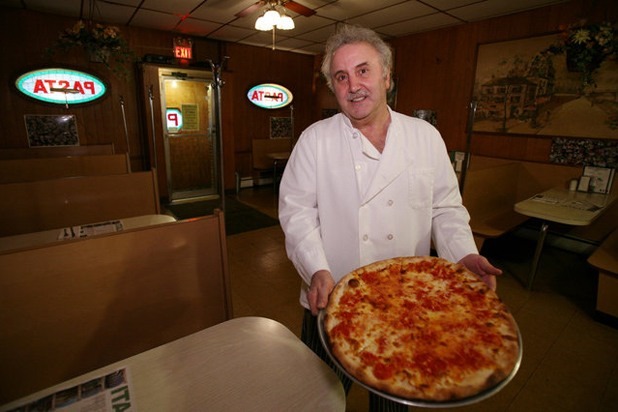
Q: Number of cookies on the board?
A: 0